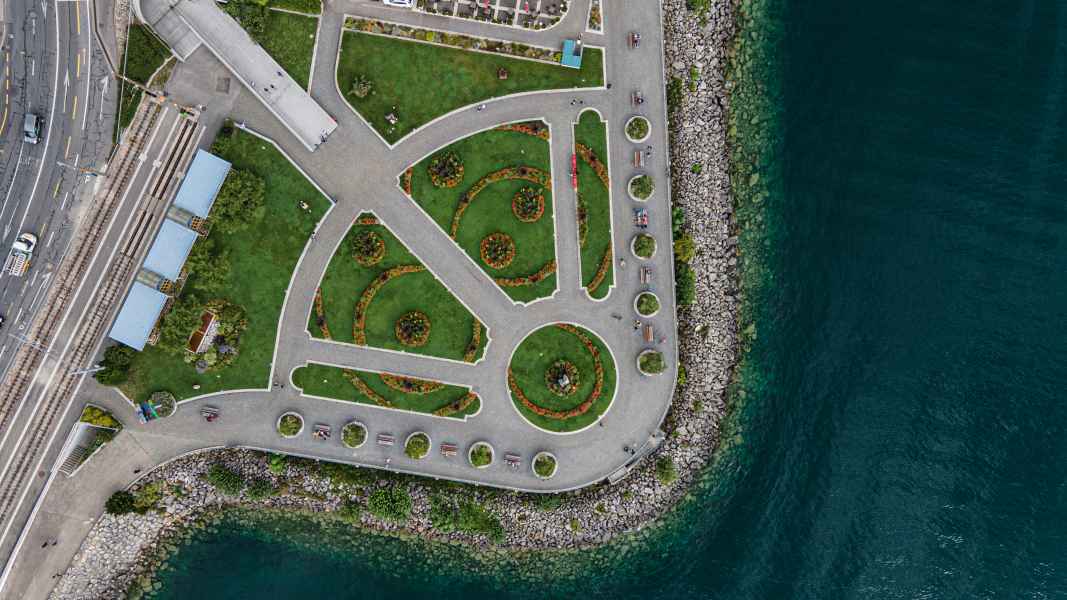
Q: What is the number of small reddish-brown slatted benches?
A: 11